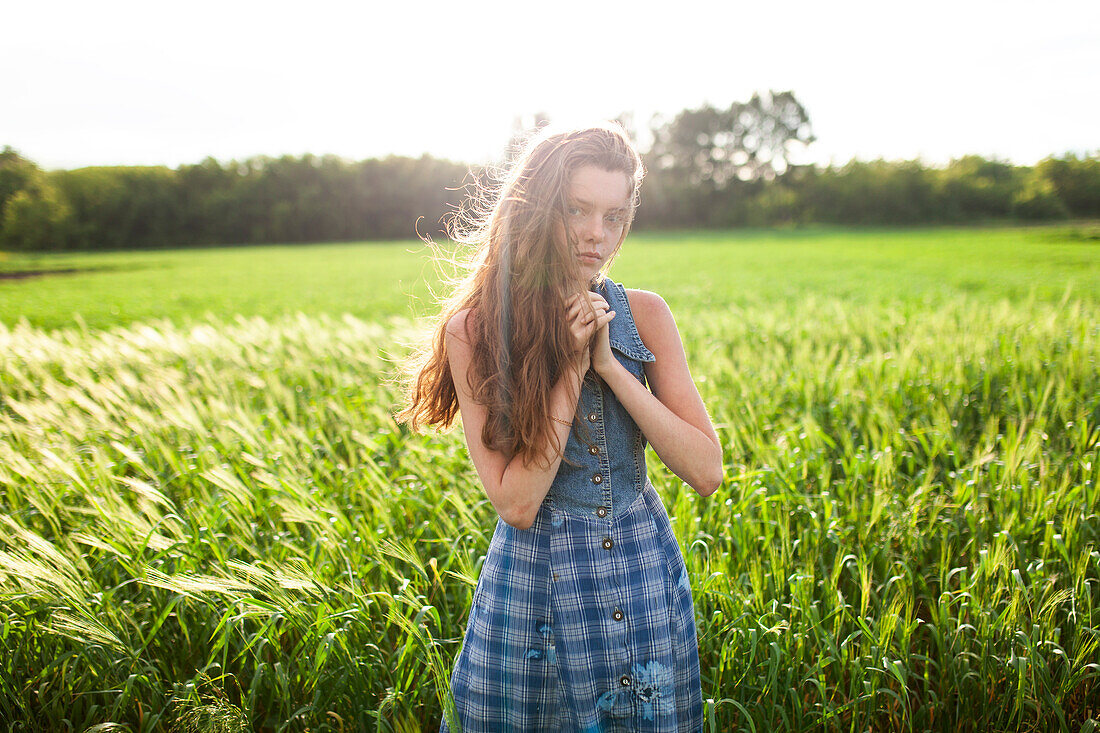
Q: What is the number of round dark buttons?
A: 7